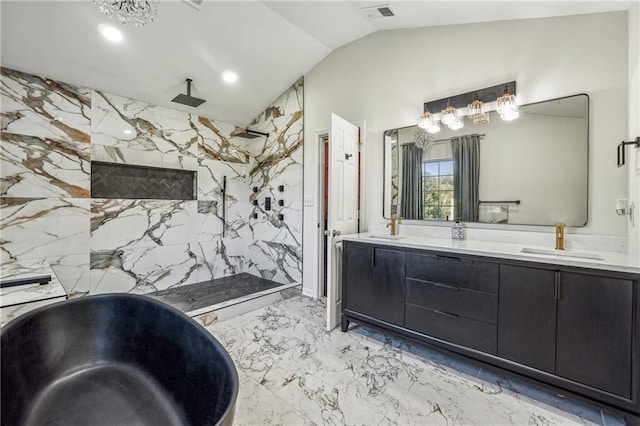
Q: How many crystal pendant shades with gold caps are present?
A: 4